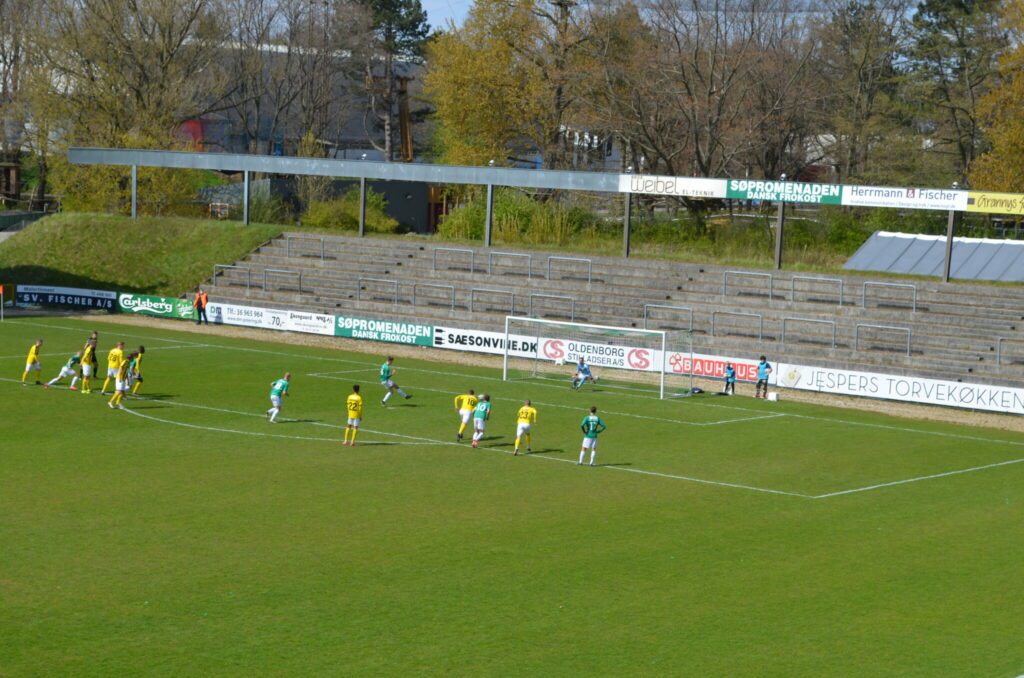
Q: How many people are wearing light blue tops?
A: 3